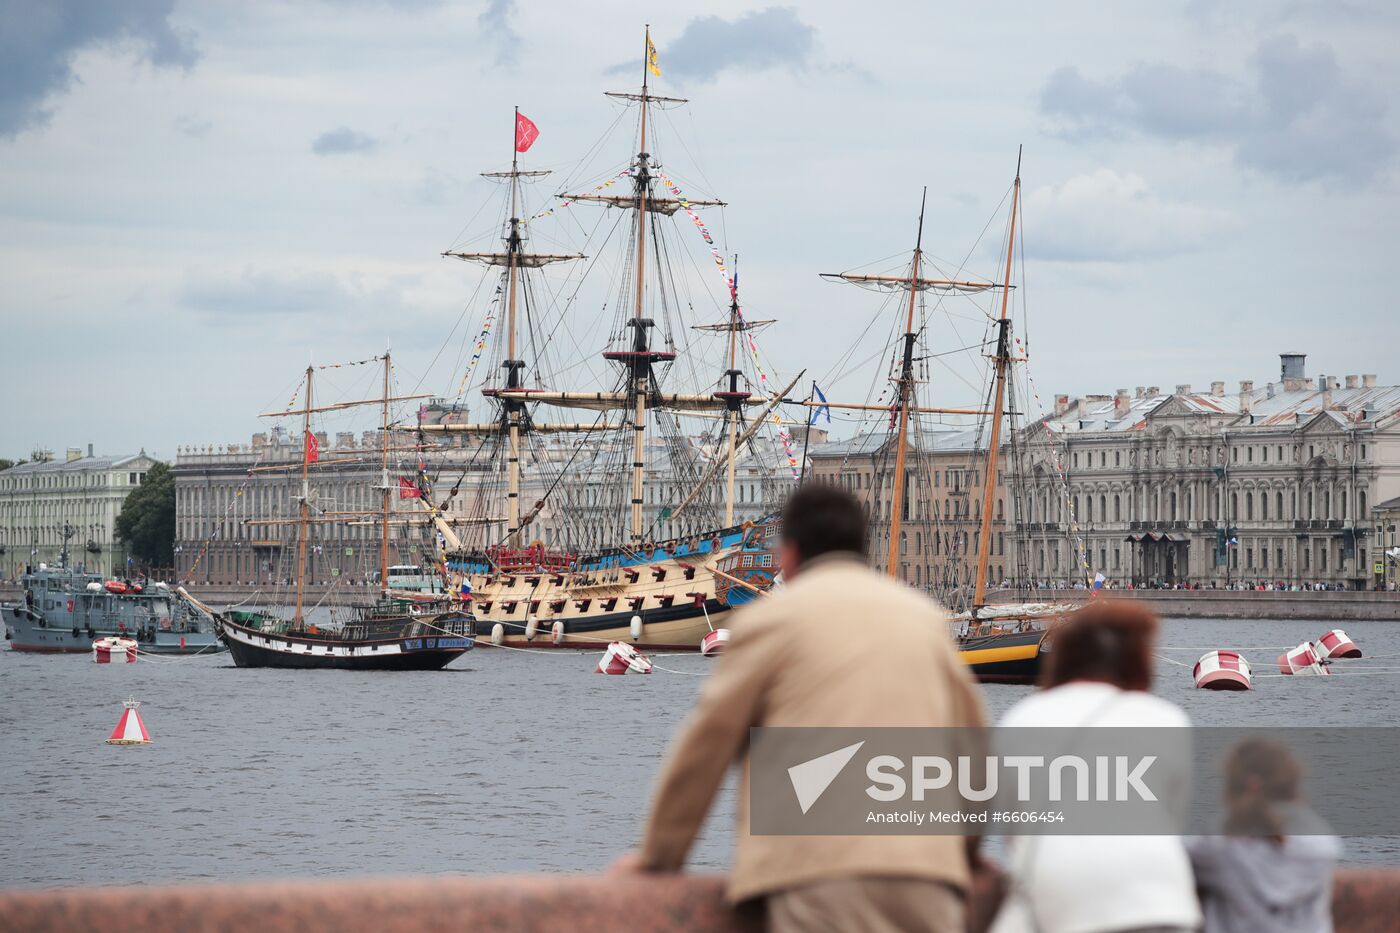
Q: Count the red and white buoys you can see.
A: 7